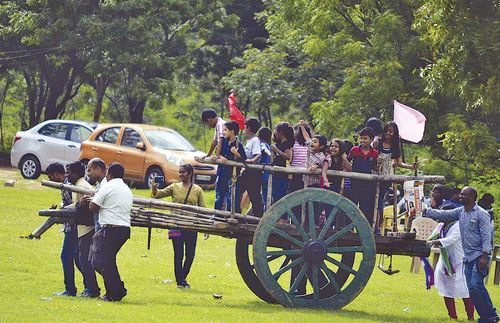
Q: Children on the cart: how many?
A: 12